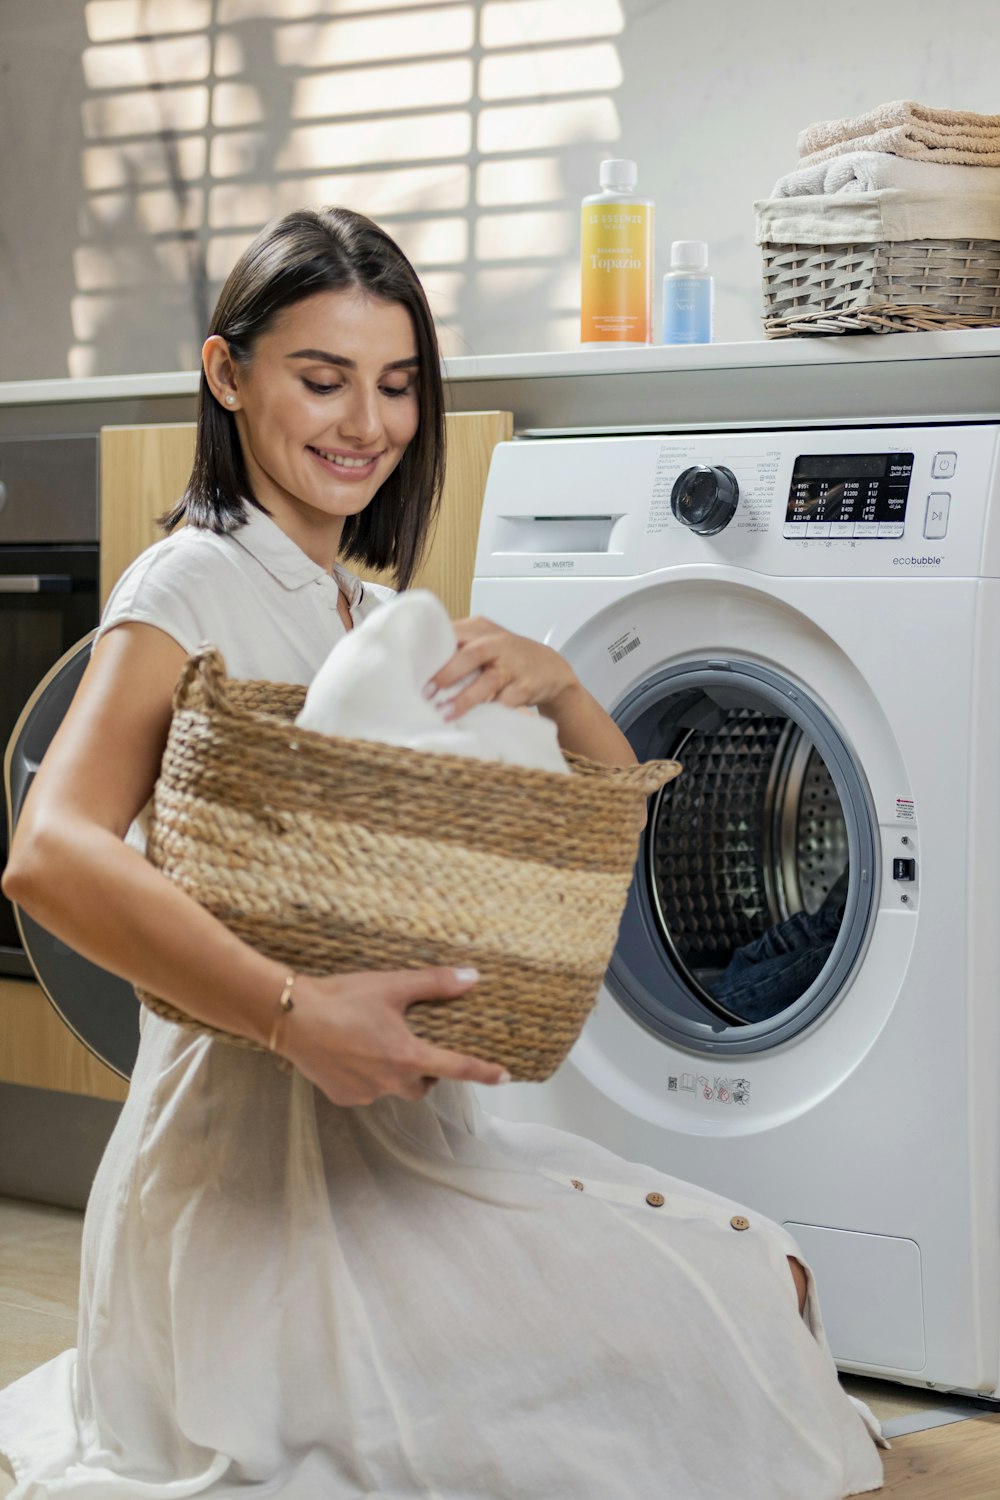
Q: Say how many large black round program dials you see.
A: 1